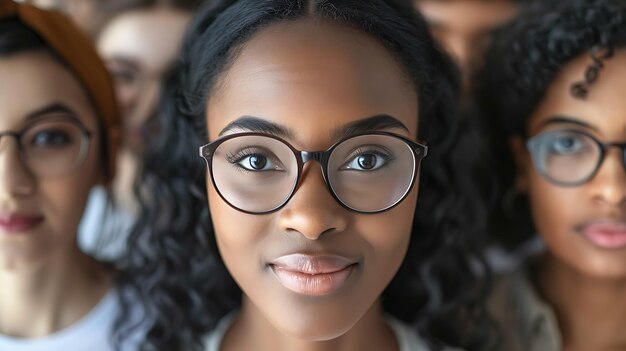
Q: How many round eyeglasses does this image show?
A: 3